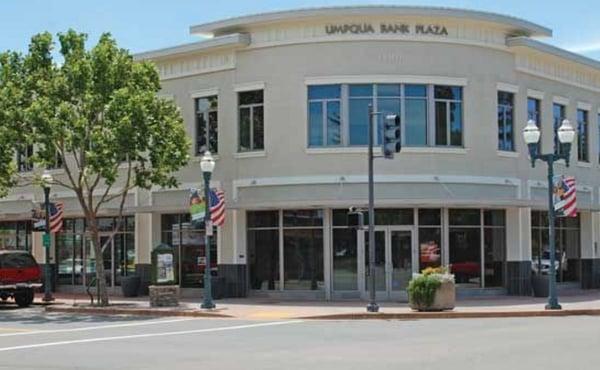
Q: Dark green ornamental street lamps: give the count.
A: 3